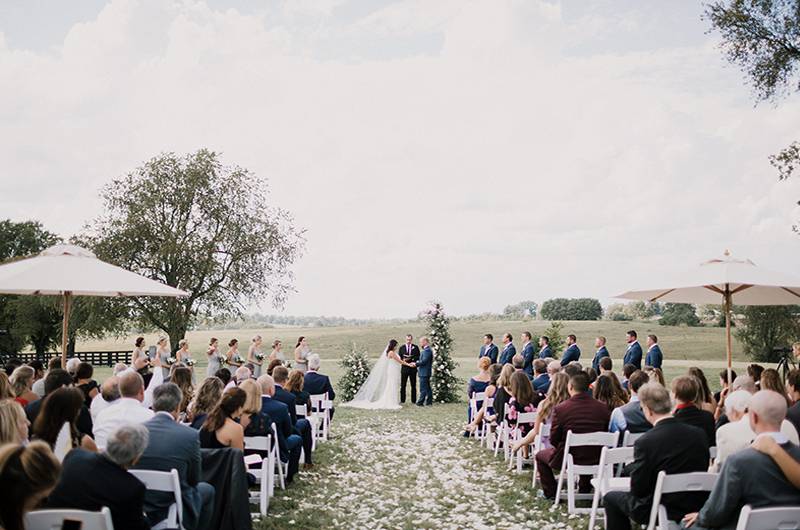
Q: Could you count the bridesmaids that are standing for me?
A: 8